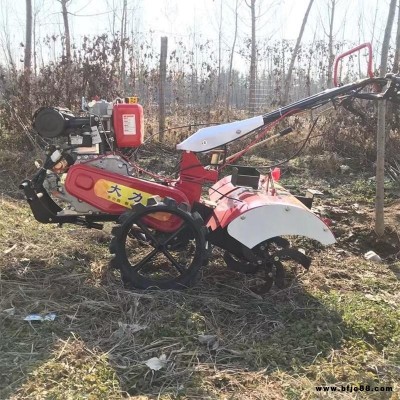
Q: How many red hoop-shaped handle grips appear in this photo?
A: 1